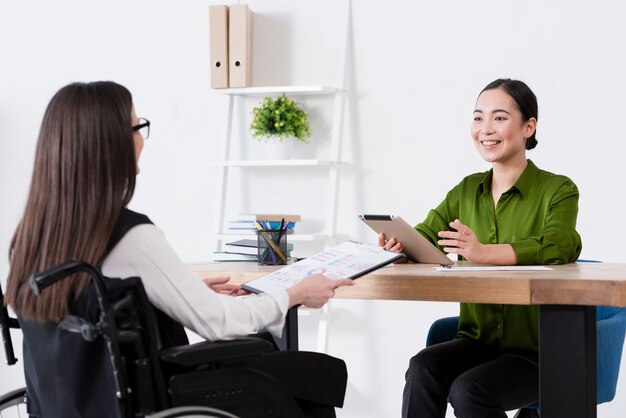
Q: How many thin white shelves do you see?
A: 3